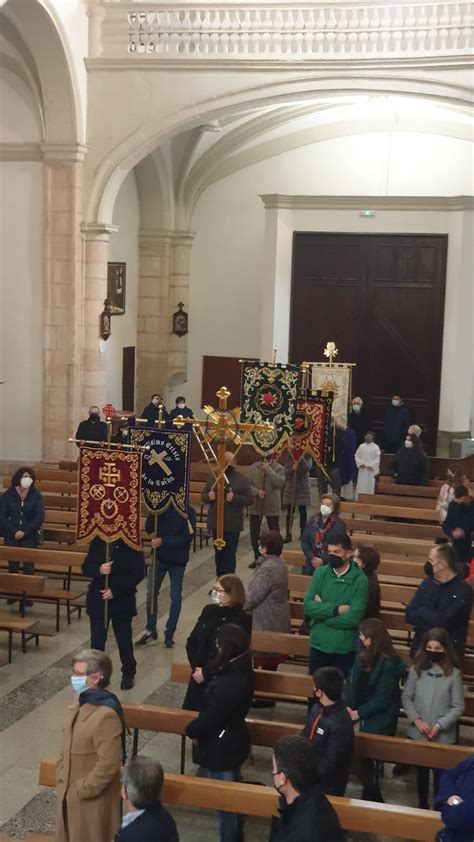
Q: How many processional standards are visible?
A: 5